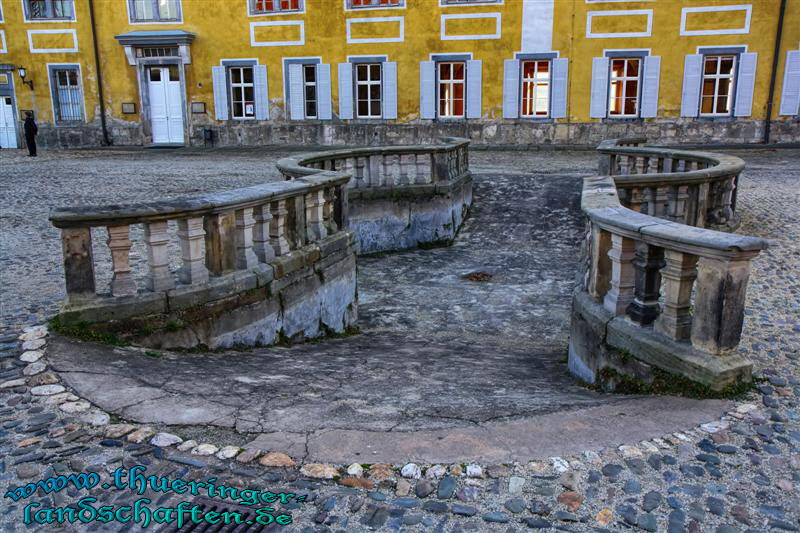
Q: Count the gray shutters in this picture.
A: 15